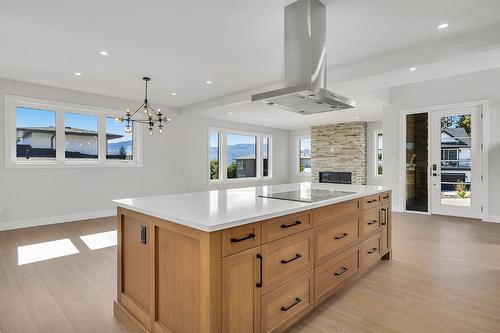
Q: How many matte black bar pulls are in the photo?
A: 12